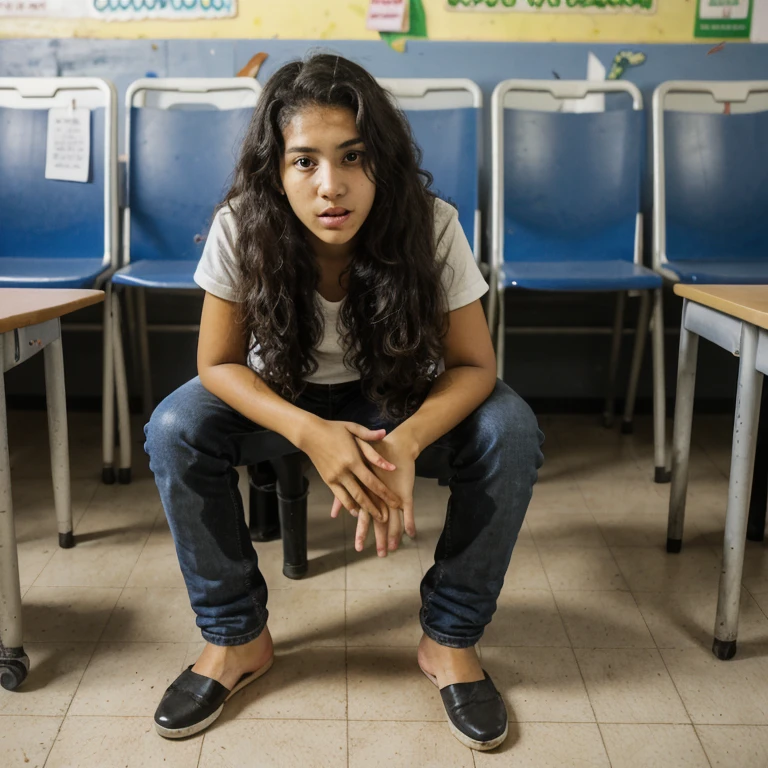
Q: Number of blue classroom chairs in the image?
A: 5